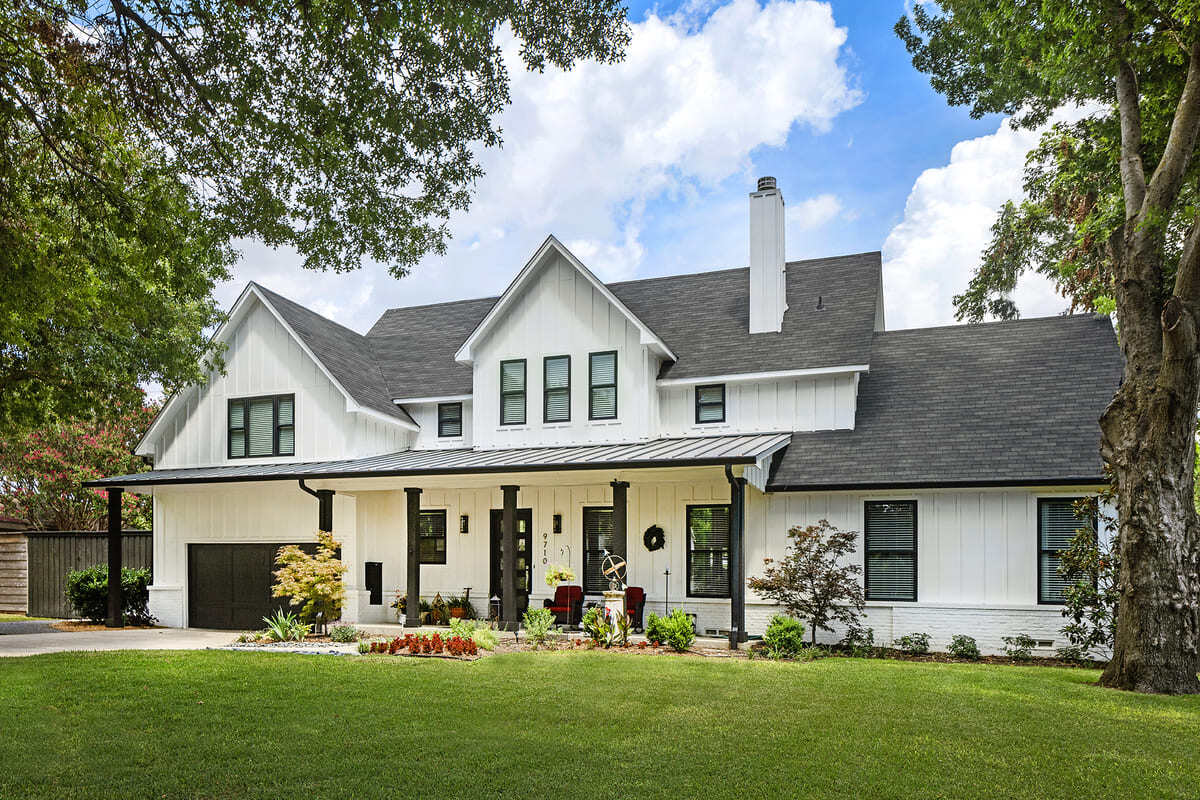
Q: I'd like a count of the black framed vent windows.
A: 11